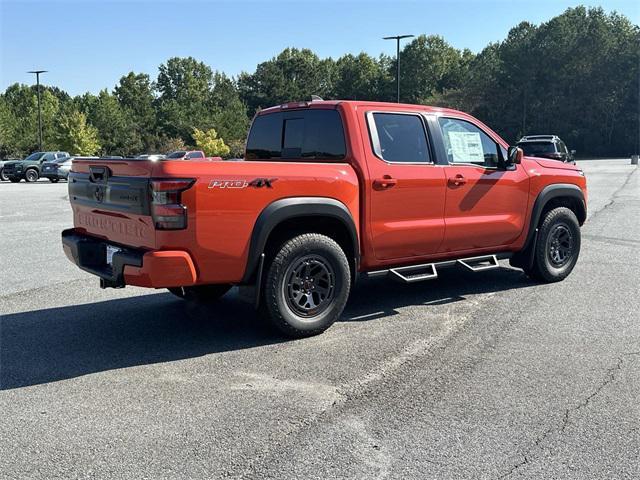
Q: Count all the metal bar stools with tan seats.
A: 0